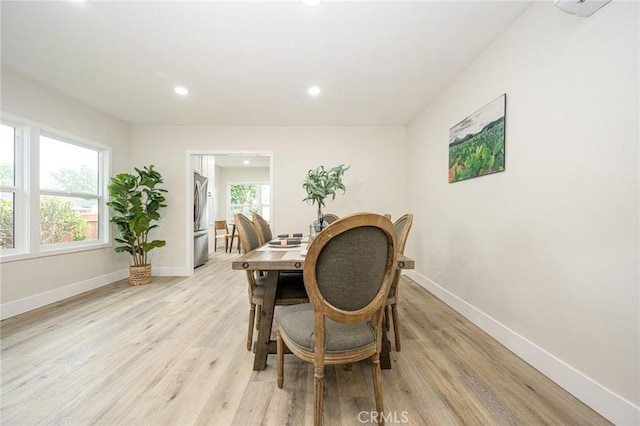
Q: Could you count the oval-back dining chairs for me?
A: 6